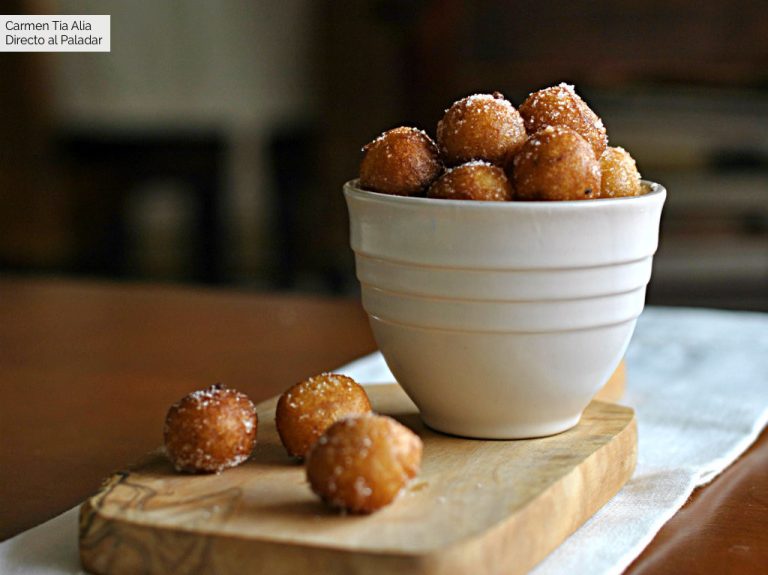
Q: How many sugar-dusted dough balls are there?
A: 9